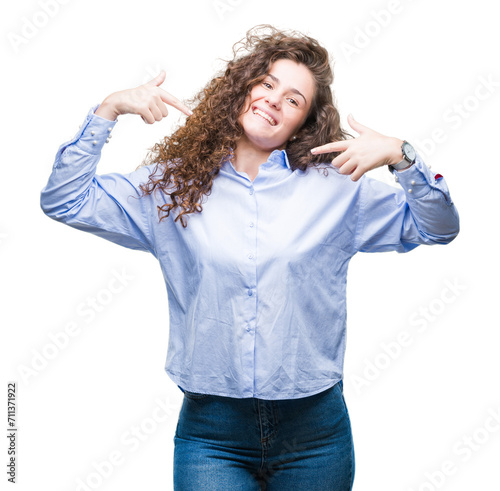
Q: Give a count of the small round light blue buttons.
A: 5